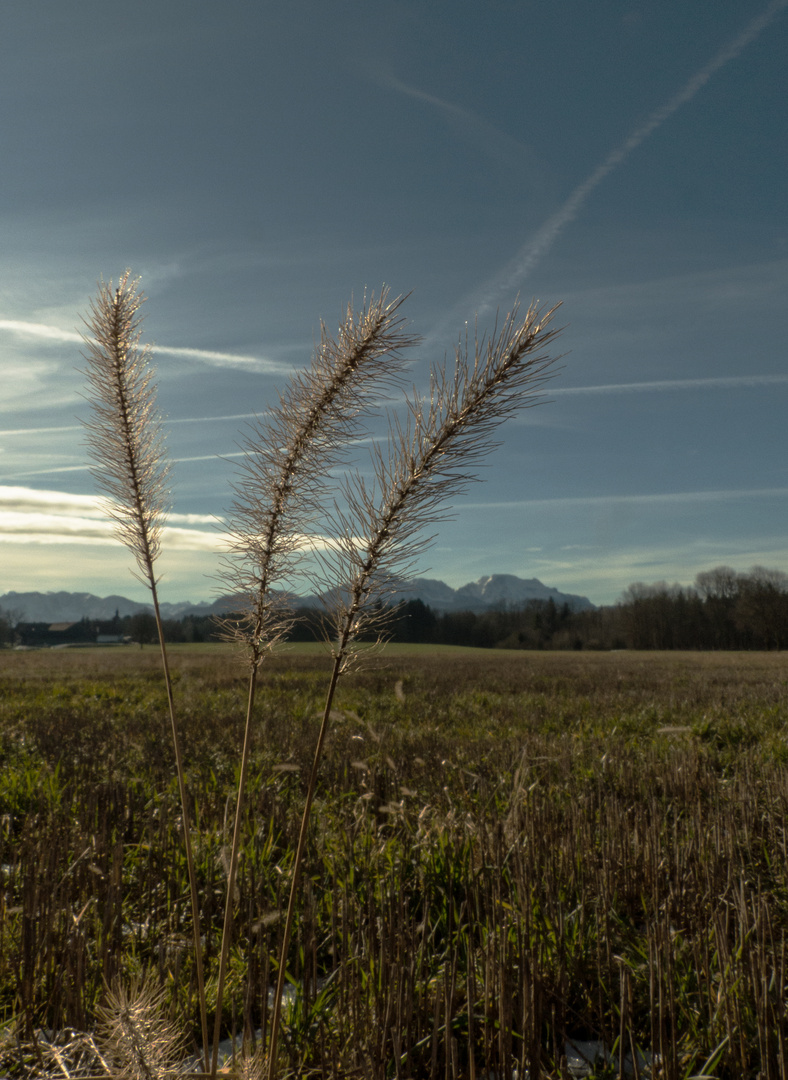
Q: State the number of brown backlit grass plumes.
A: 3